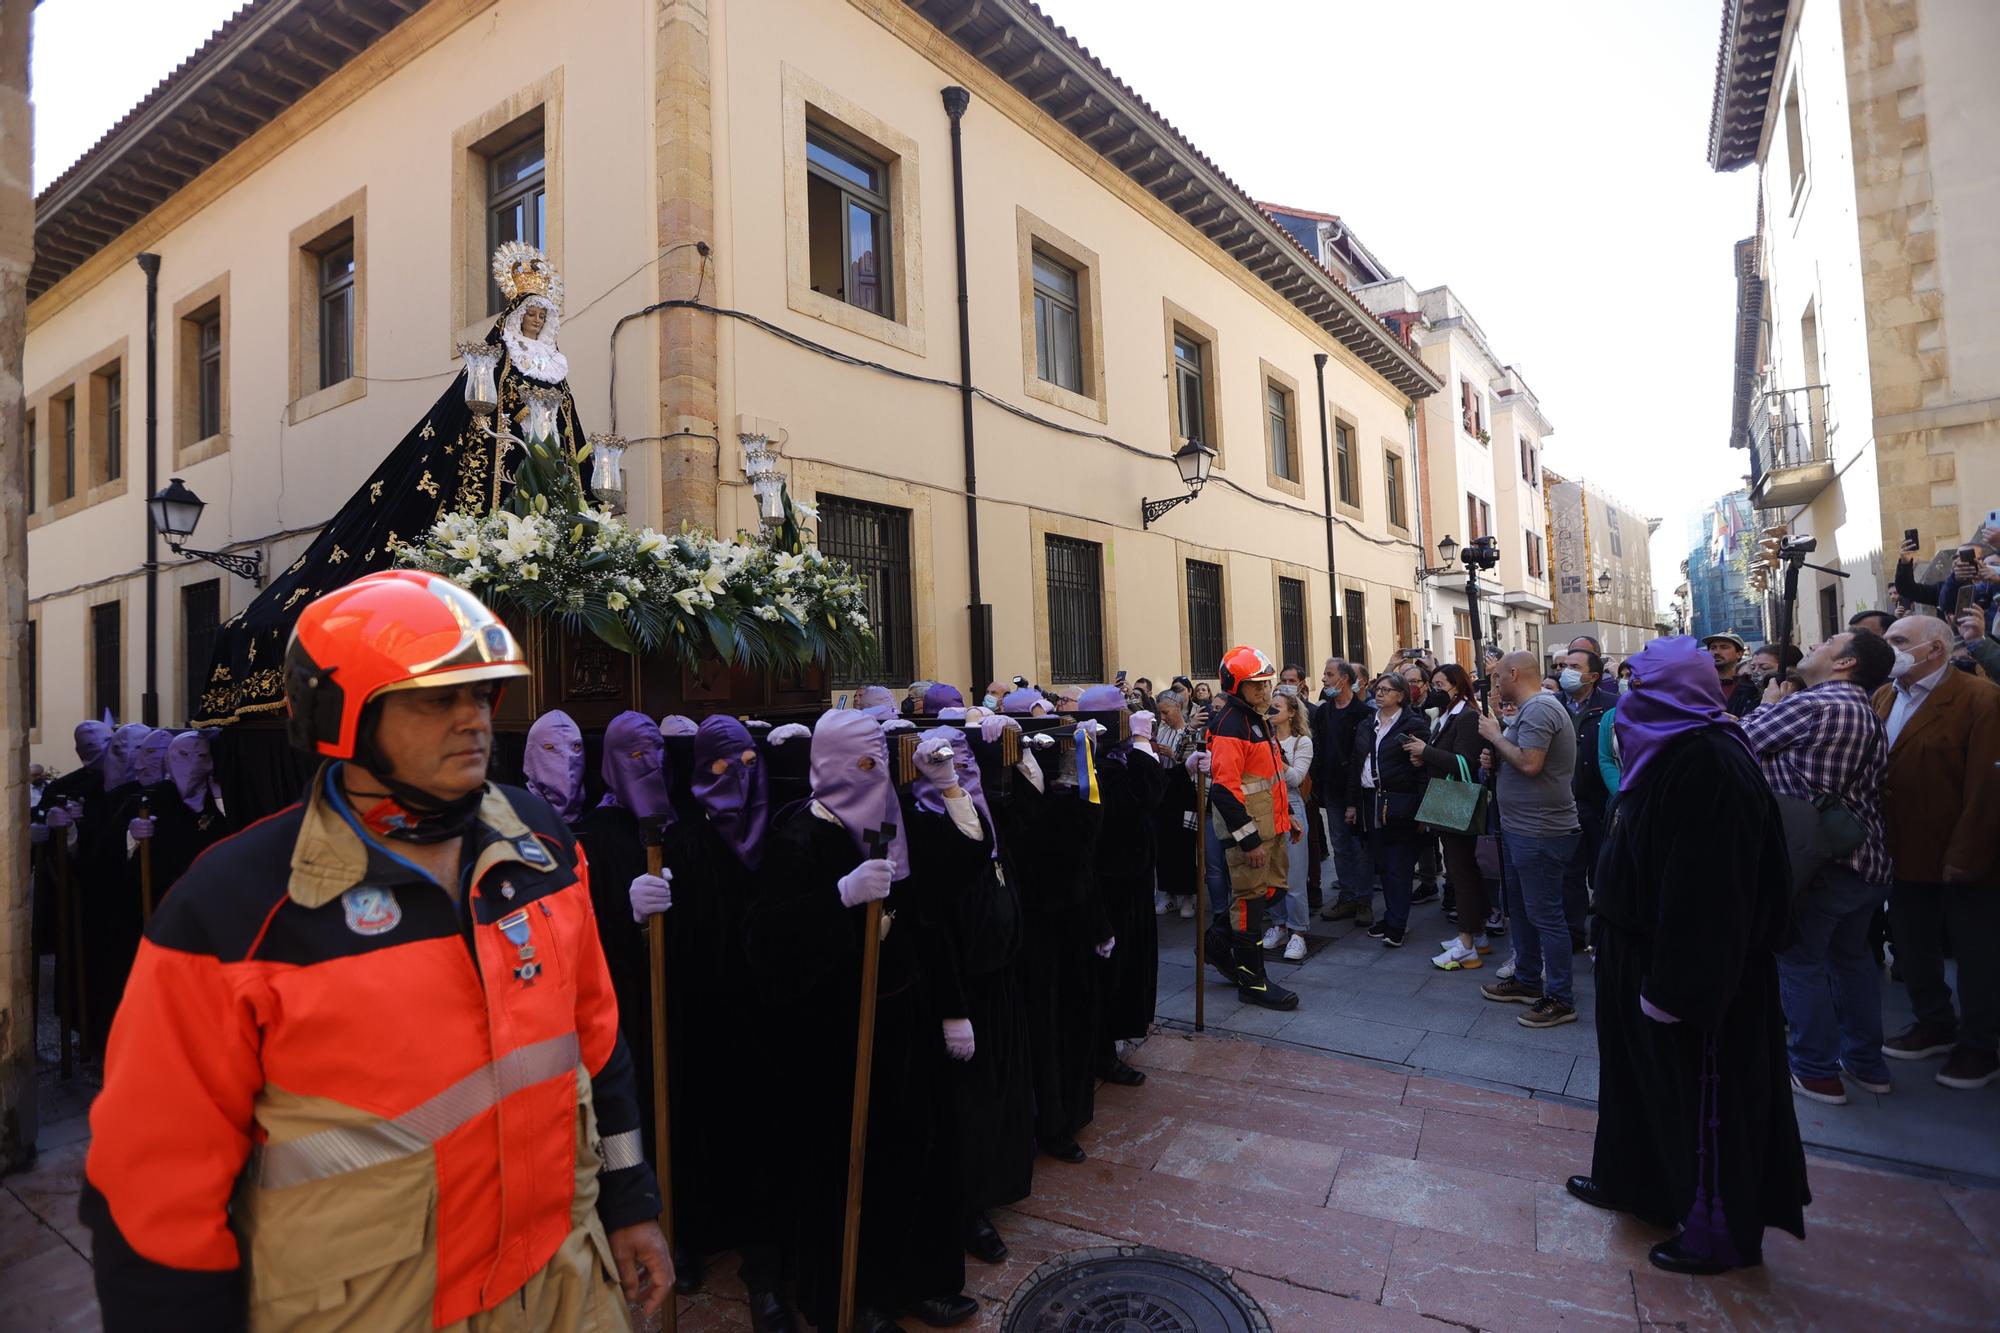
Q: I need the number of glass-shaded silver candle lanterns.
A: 6